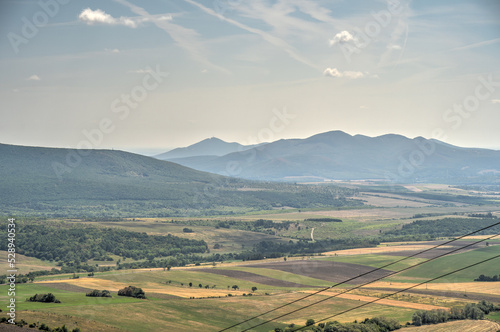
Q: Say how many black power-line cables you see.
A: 3